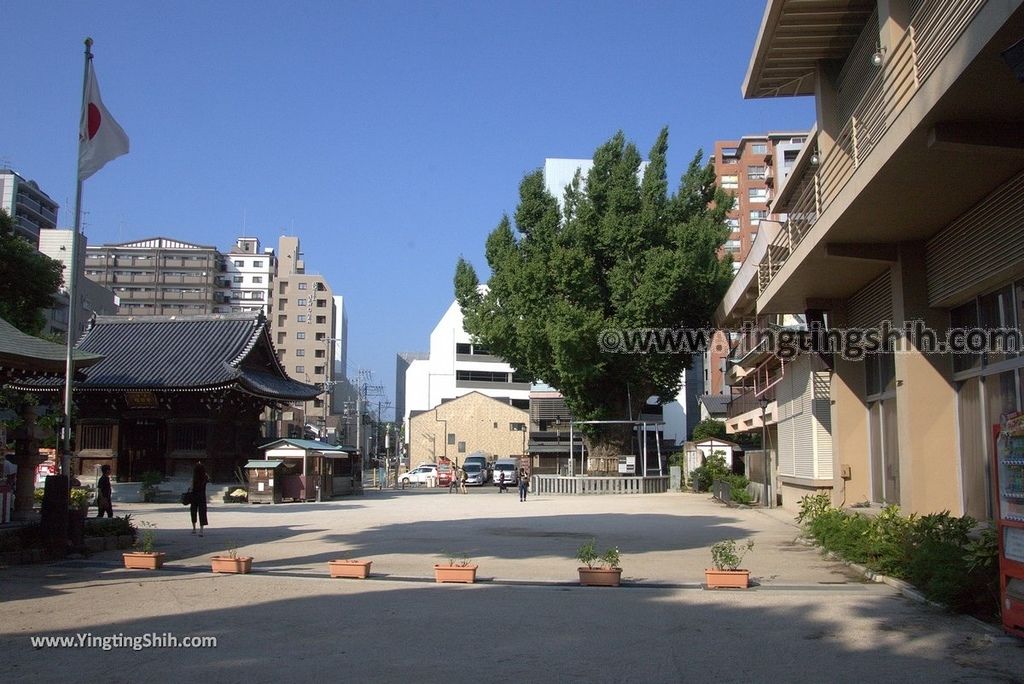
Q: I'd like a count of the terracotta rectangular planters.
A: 6